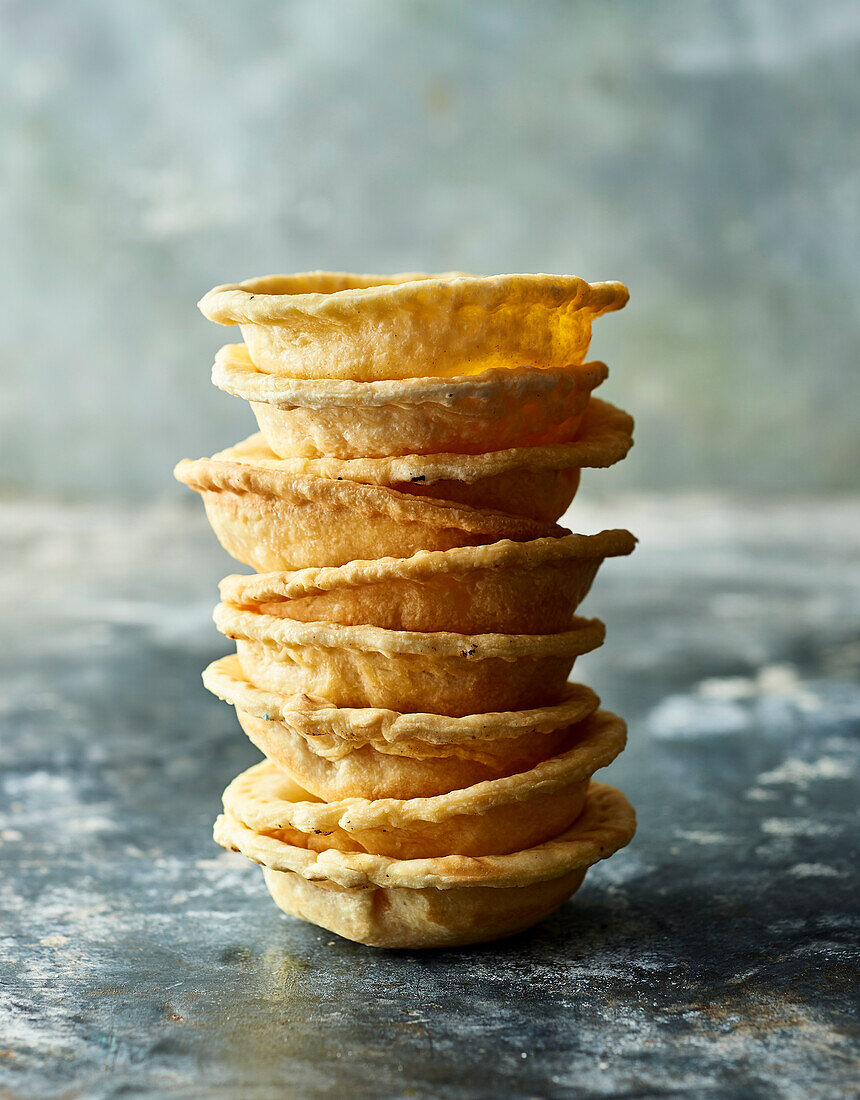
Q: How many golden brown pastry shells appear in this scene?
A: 9